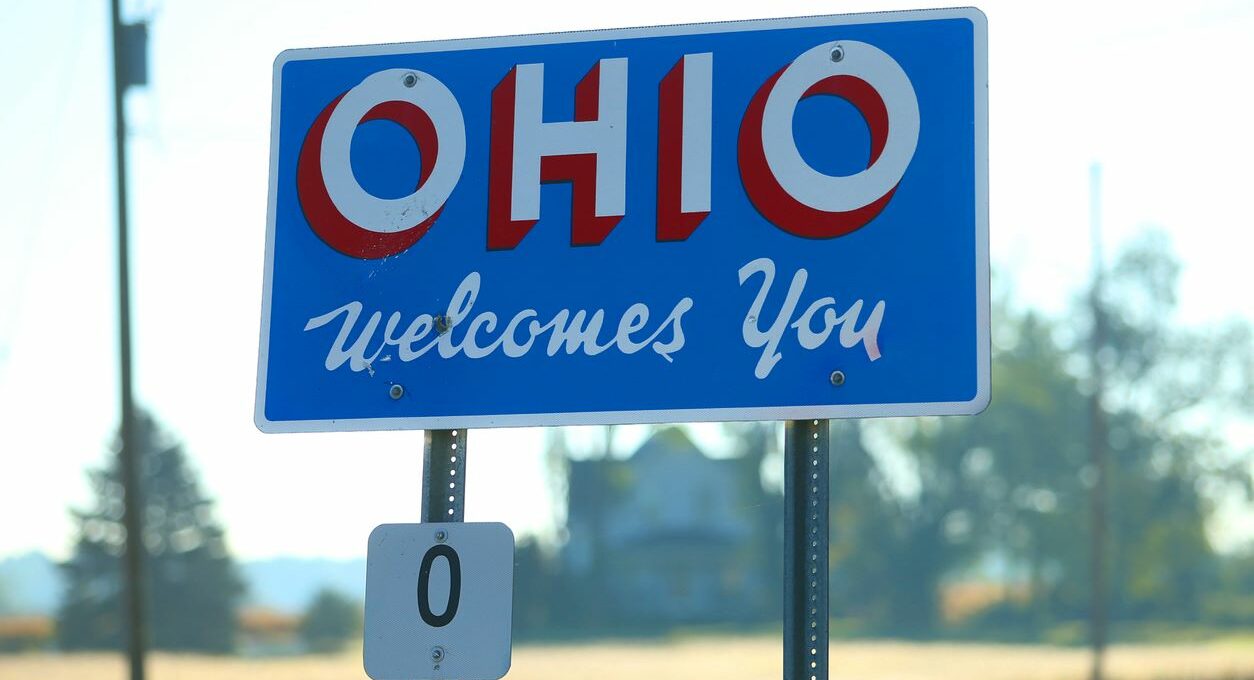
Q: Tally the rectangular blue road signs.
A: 1